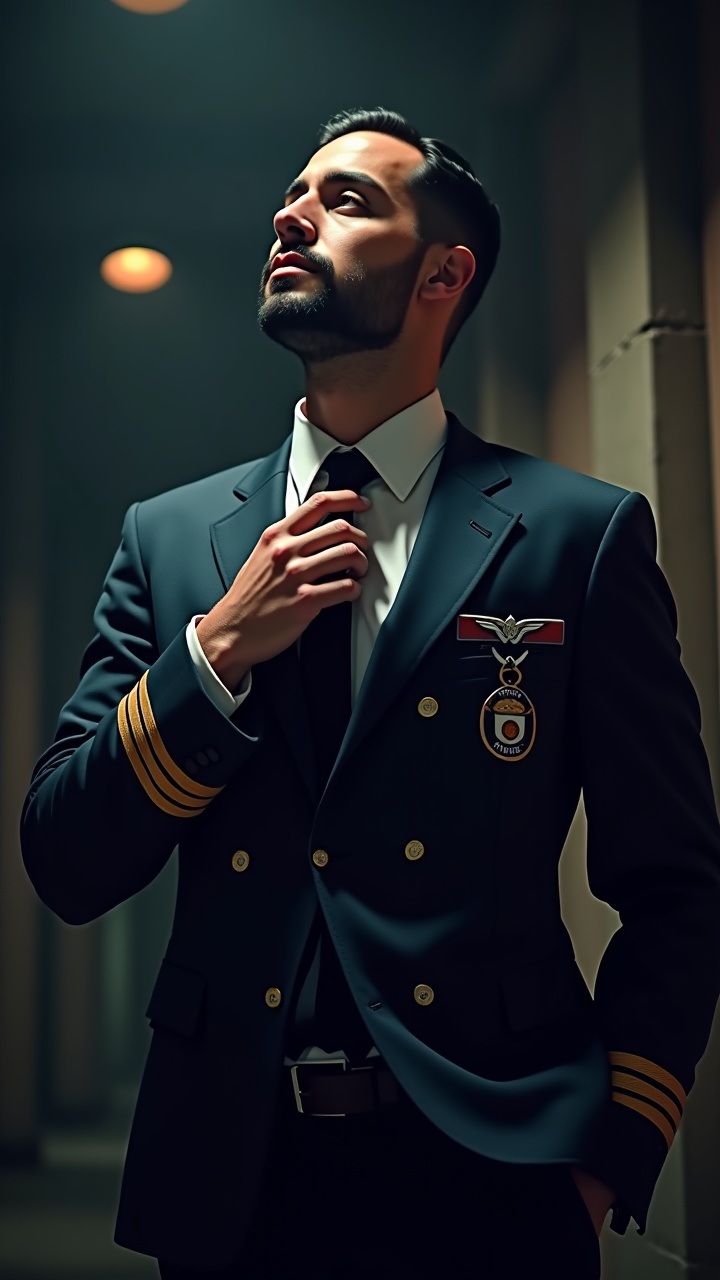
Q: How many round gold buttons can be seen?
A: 6